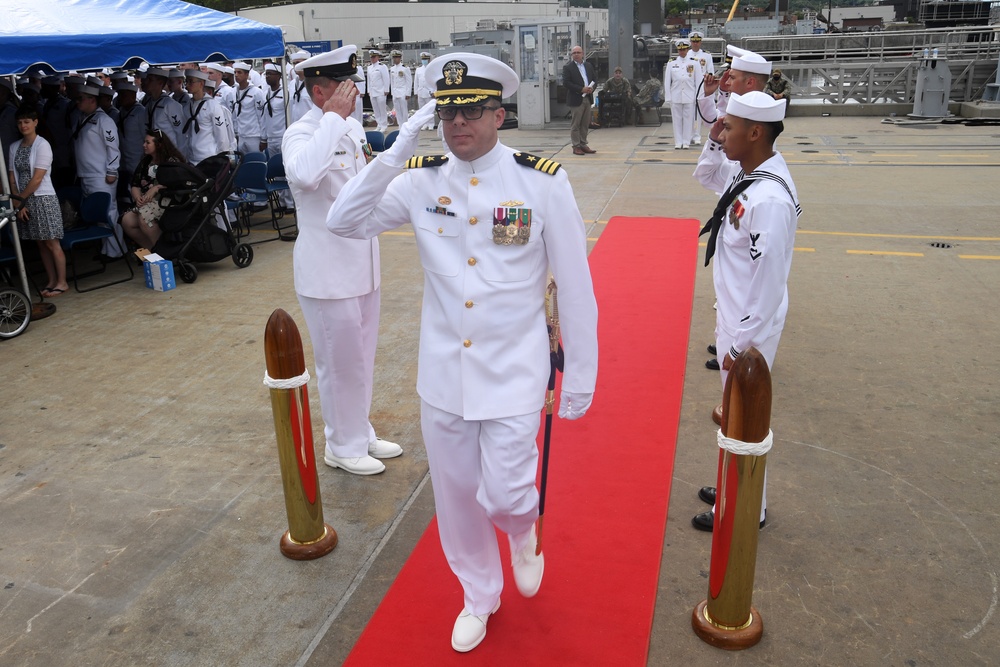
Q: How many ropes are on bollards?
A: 2